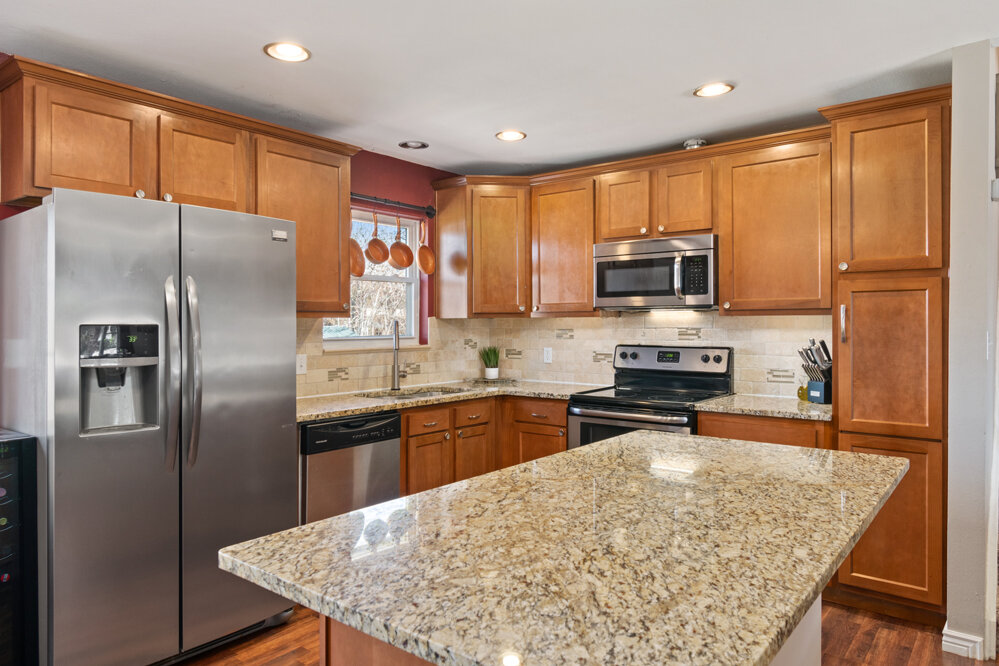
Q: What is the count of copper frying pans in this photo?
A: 4